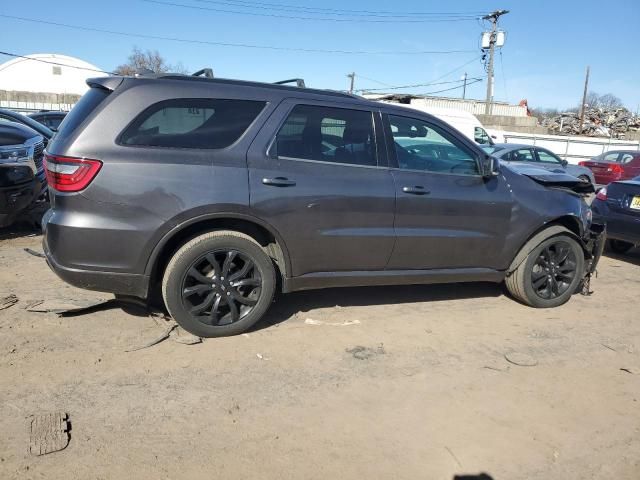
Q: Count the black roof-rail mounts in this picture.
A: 2